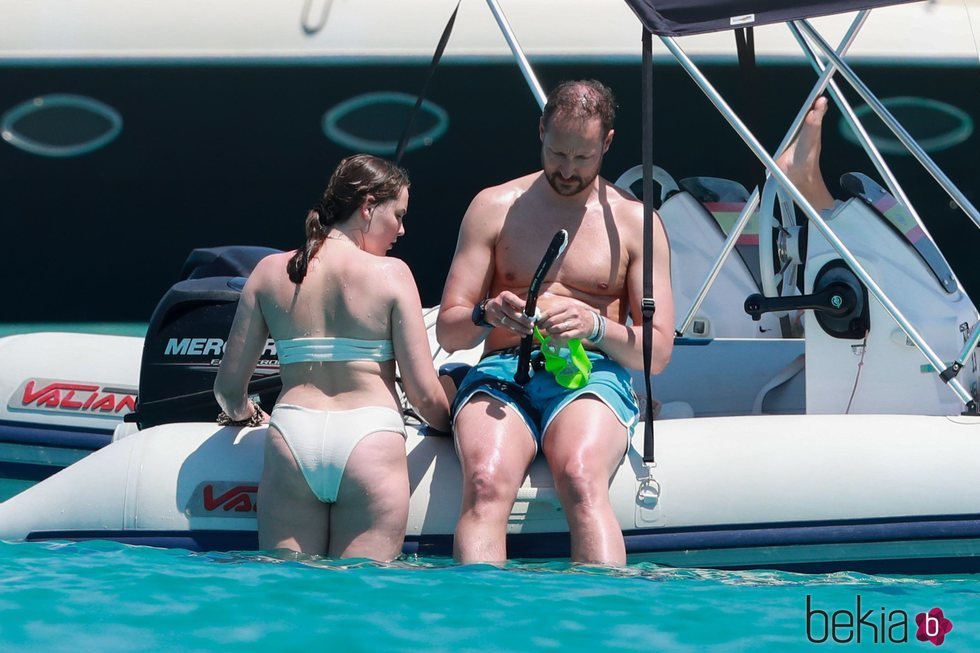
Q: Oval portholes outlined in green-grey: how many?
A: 3